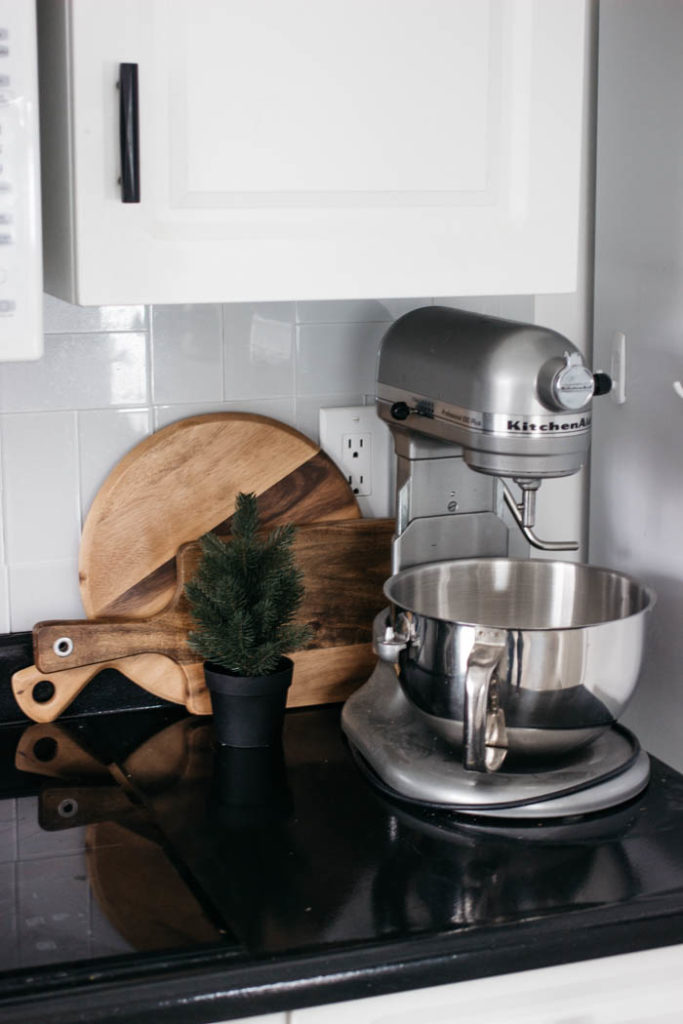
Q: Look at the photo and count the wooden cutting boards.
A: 2